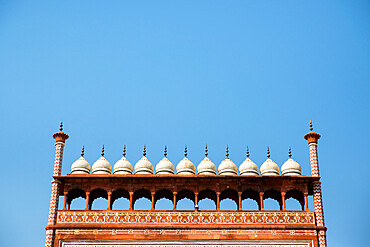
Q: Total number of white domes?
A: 11